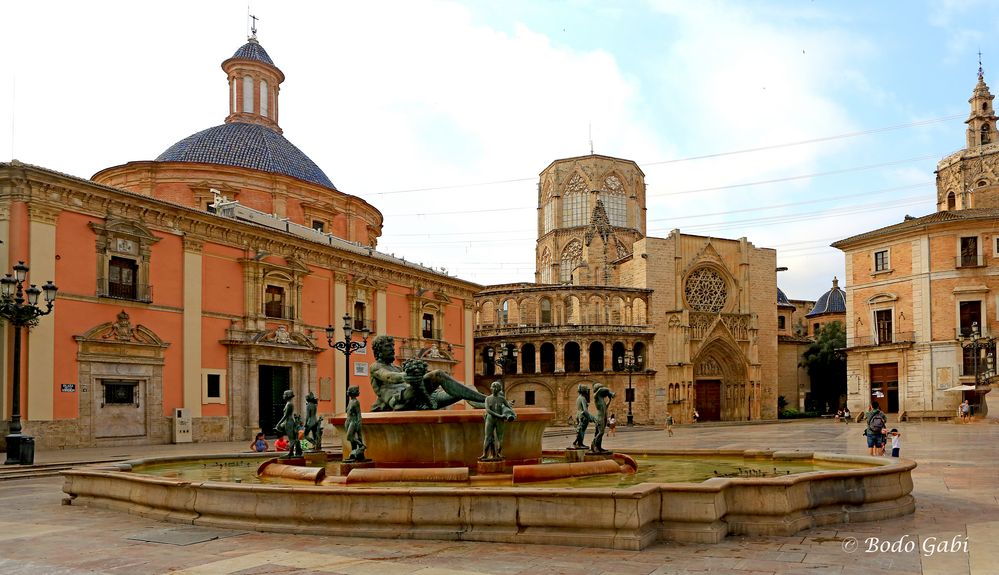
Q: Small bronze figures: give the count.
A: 6